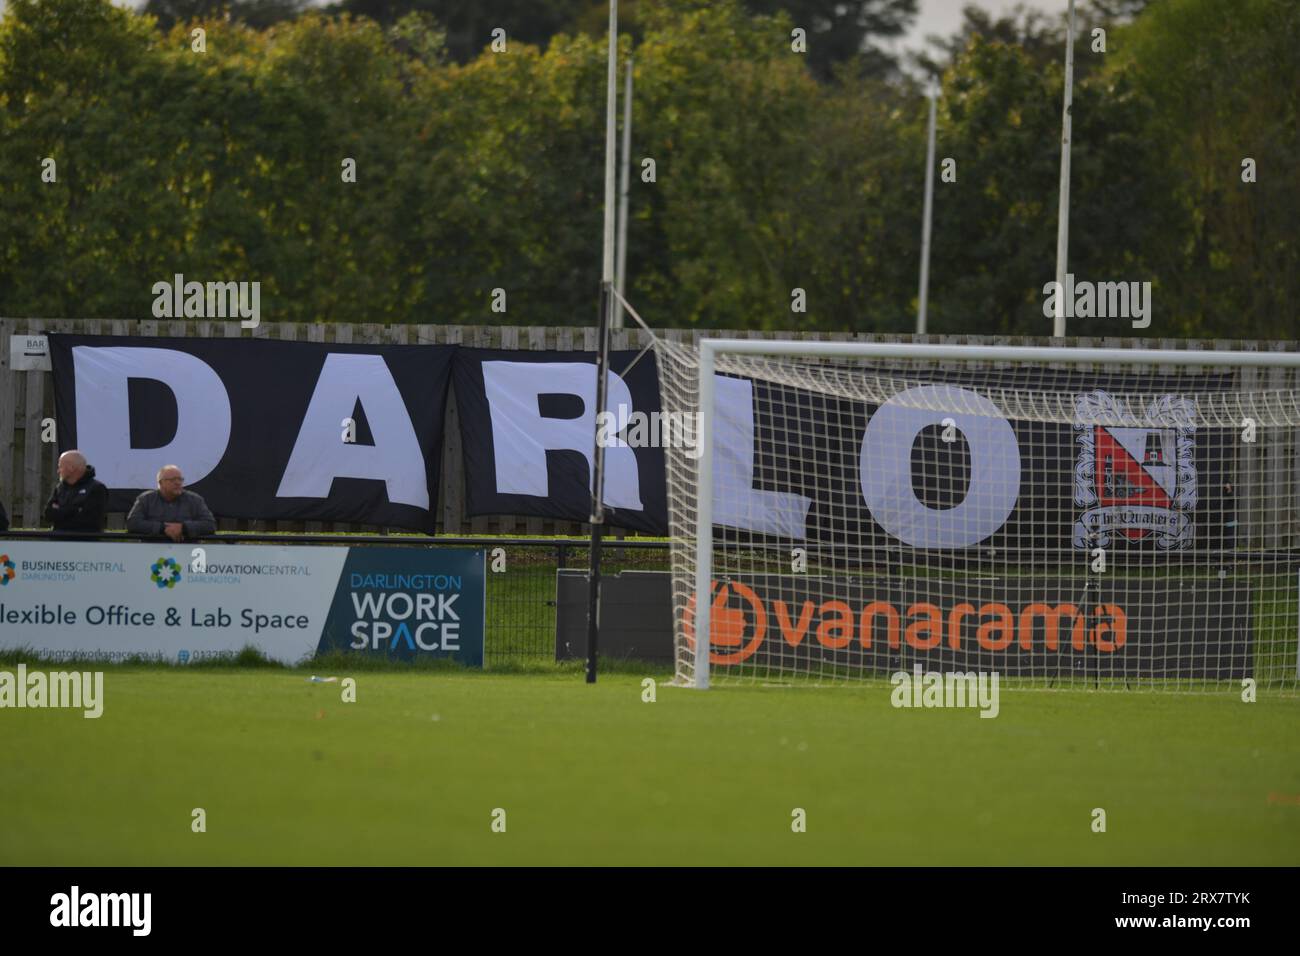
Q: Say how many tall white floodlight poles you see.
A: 4